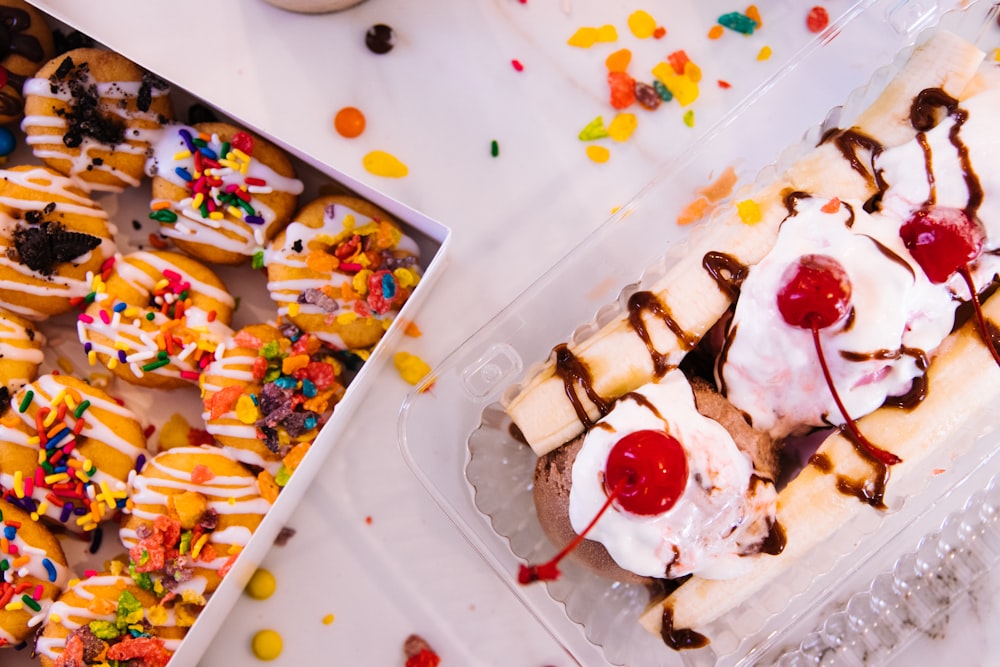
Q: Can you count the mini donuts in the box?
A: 12